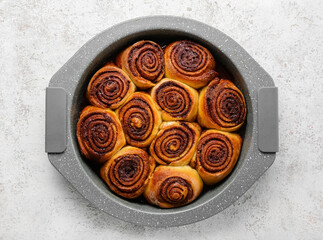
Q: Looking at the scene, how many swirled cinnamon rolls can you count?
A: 11